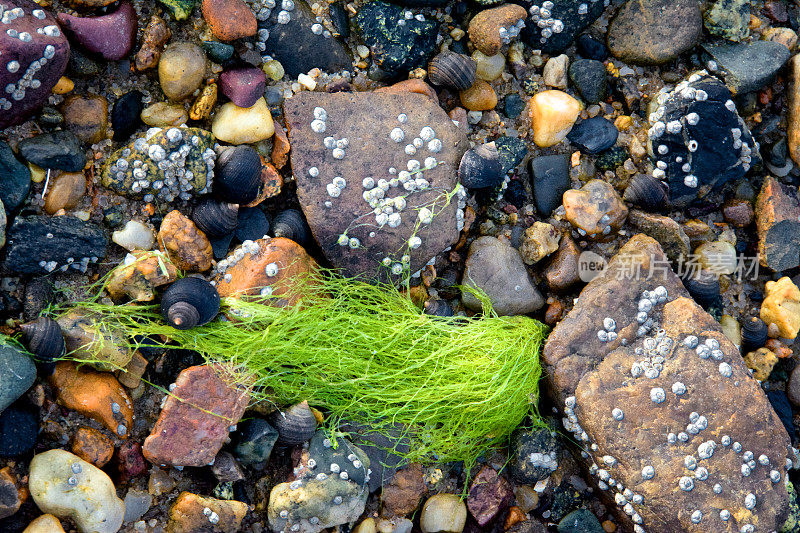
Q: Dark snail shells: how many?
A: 12